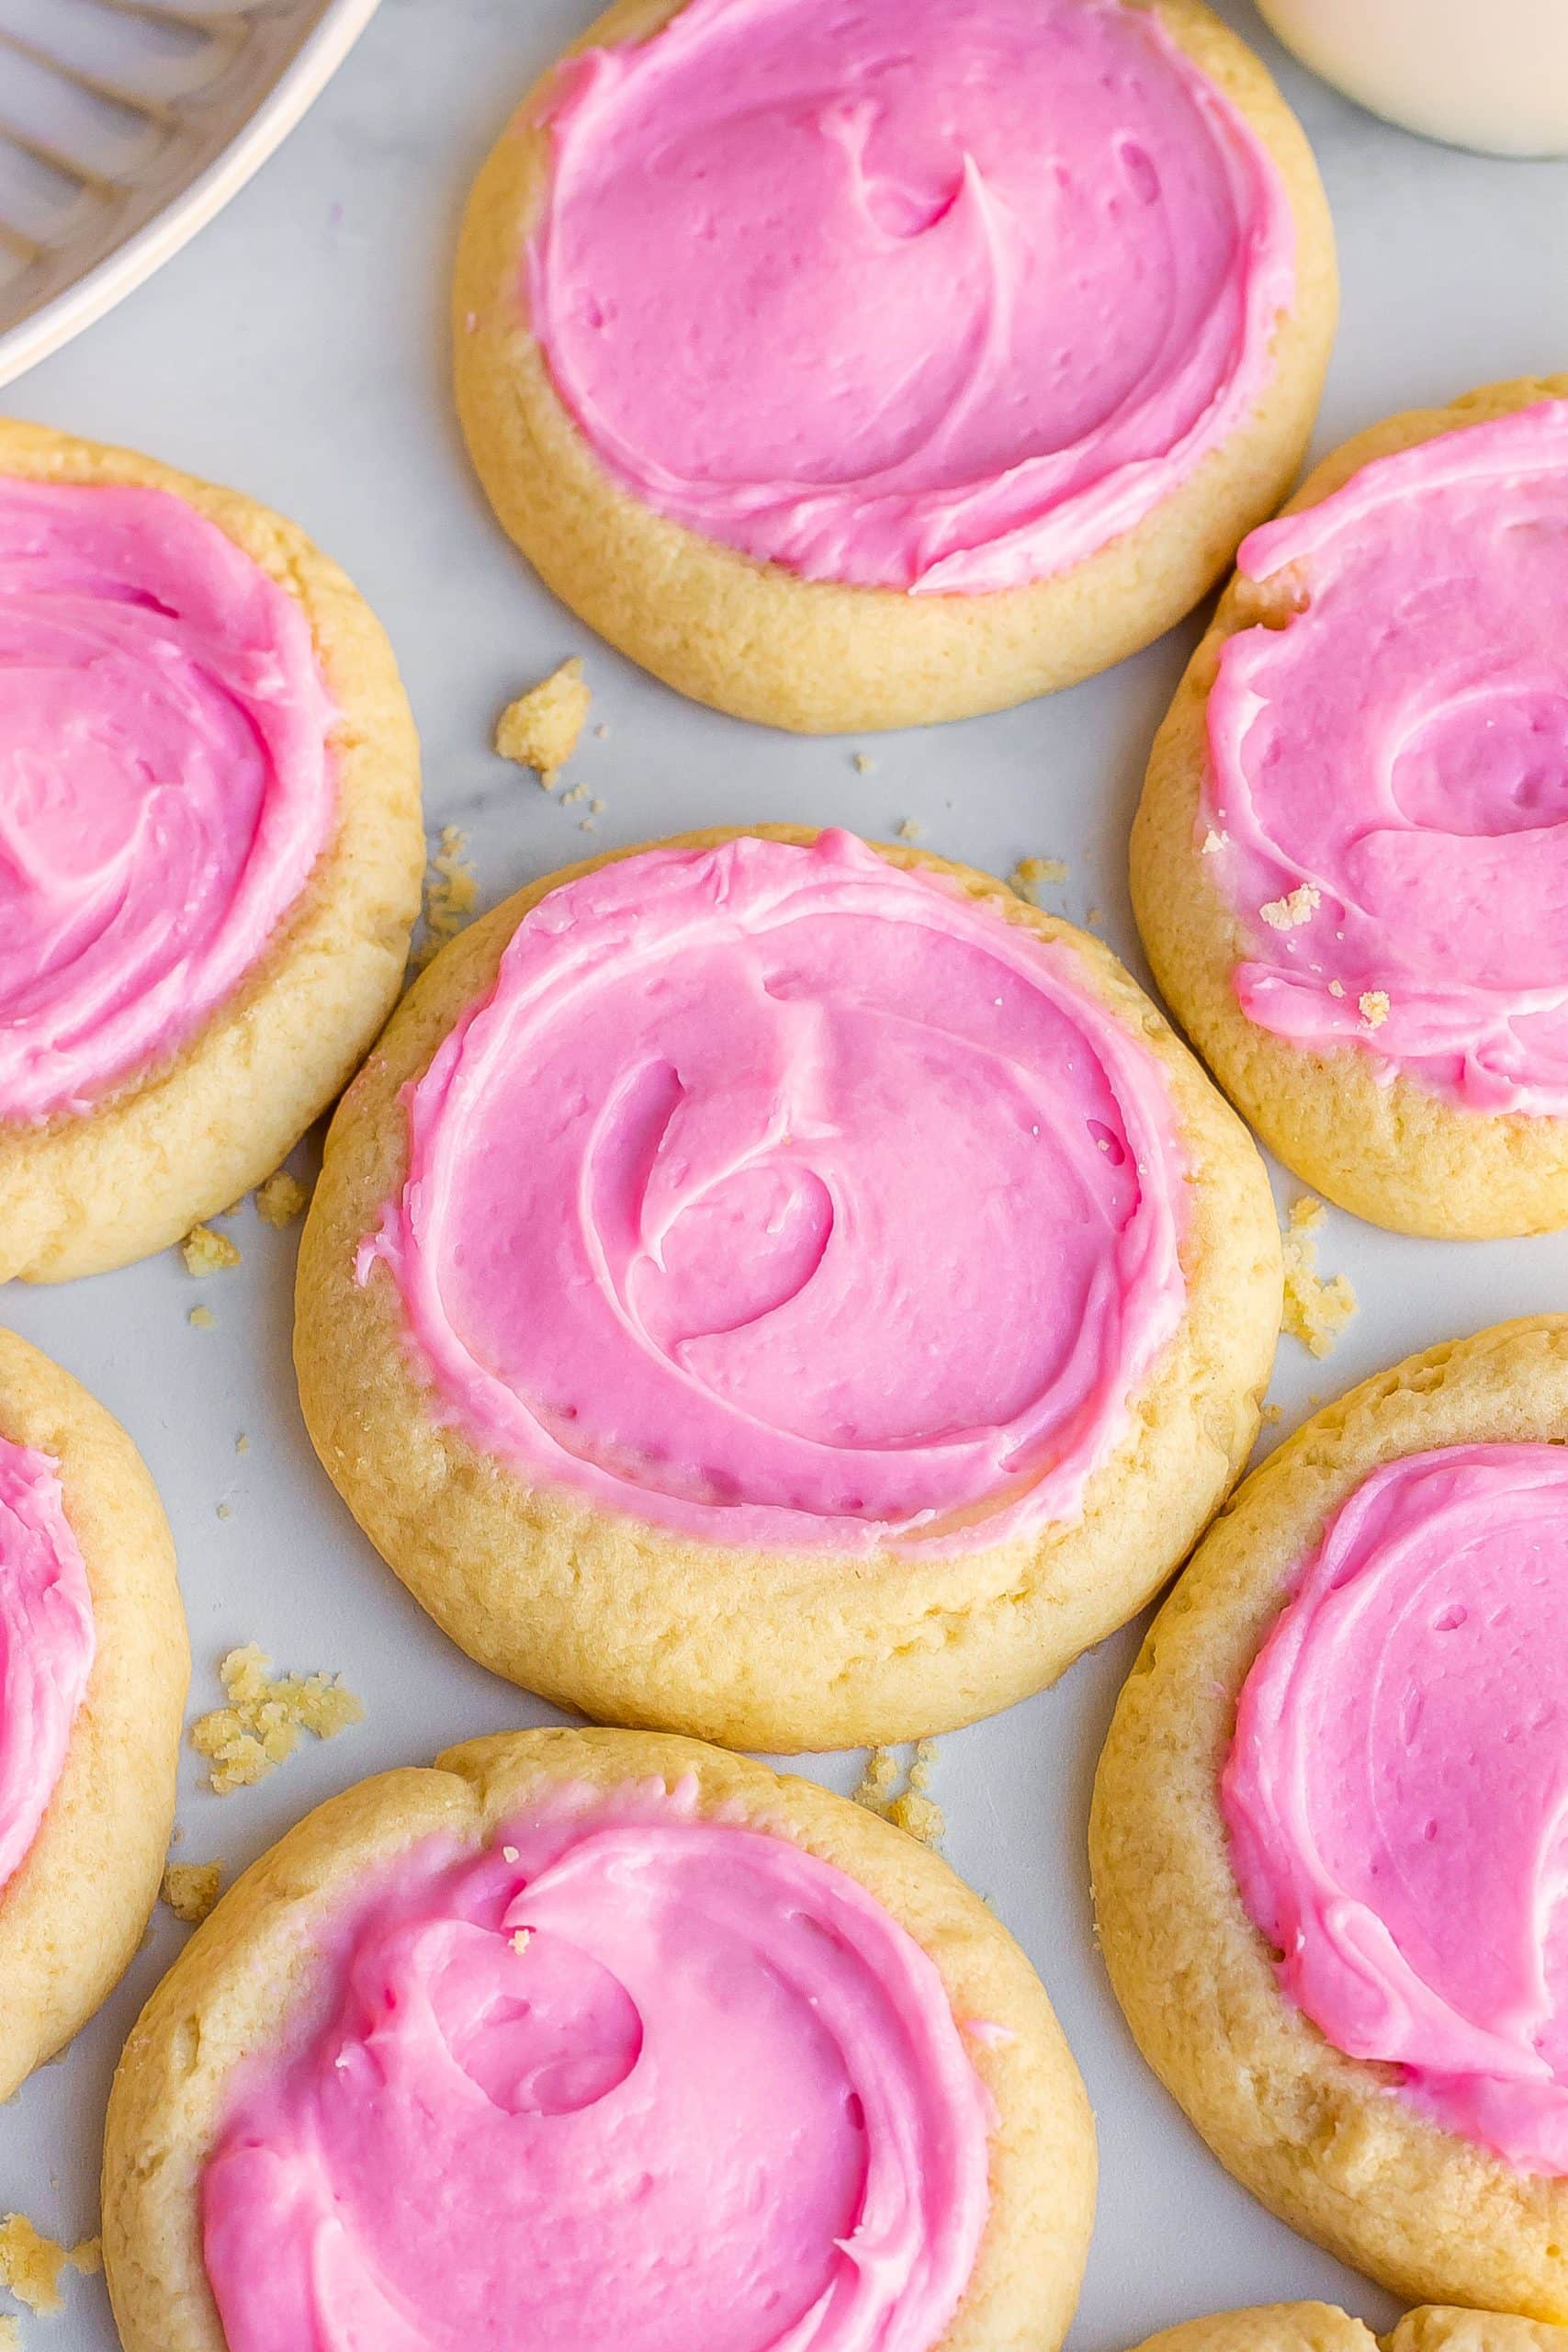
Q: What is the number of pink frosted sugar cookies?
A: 7